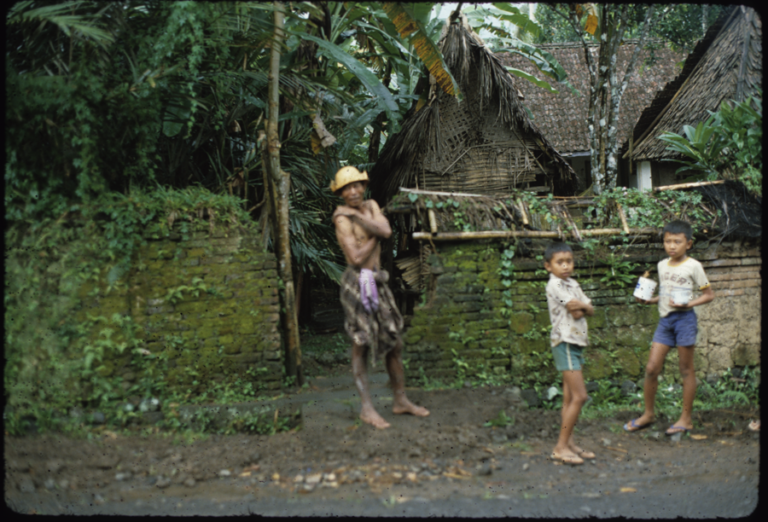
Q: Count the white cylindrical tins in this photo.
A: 2